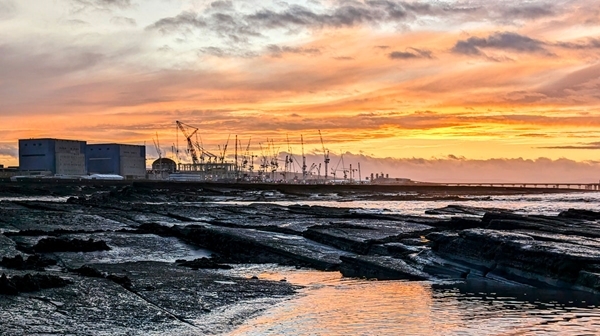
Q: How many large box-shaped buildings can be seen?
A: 2